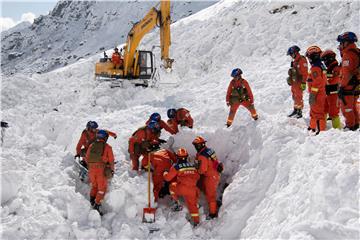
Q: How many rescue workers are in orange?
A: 14